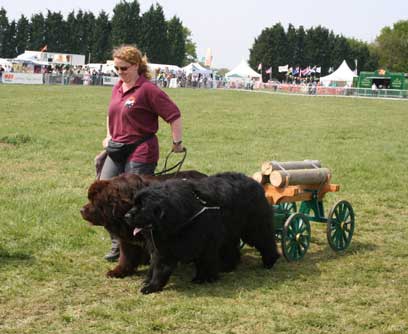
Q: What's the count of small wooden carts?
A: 1